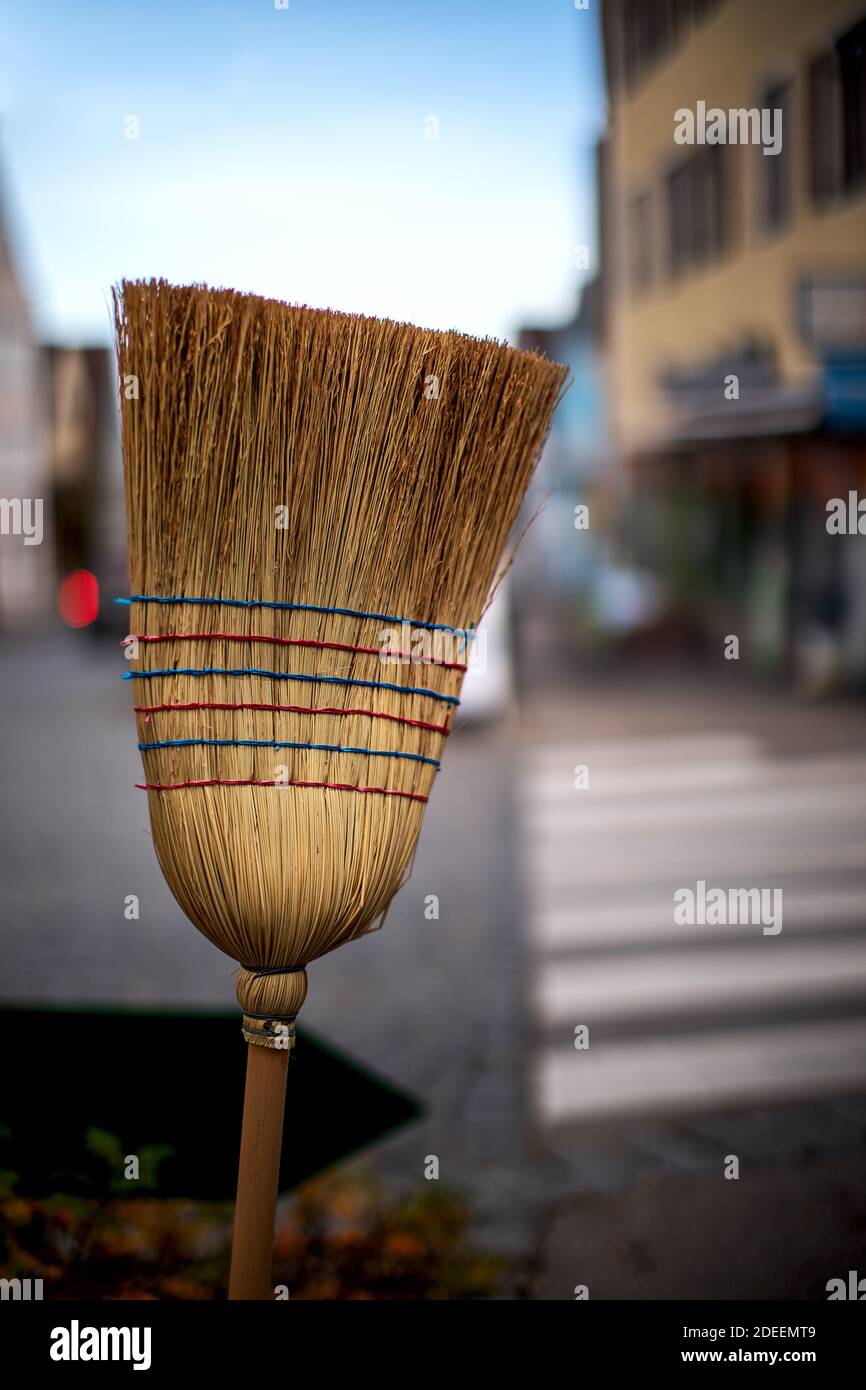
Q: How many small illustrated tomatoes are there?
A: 0